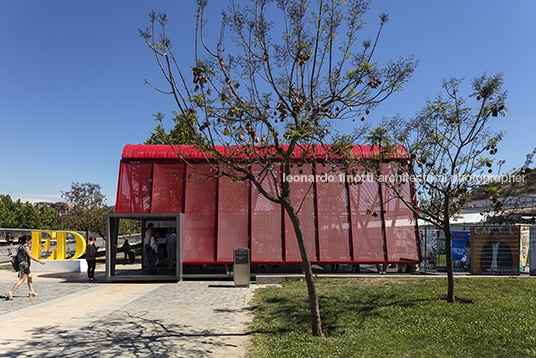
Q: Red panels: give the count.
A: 9